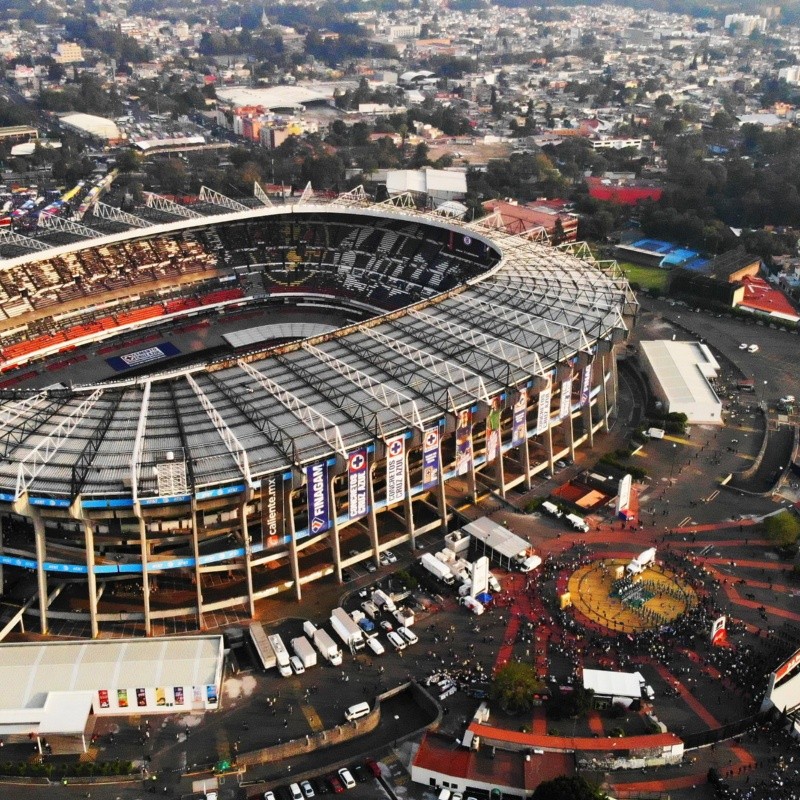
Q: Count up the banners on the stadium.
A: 11